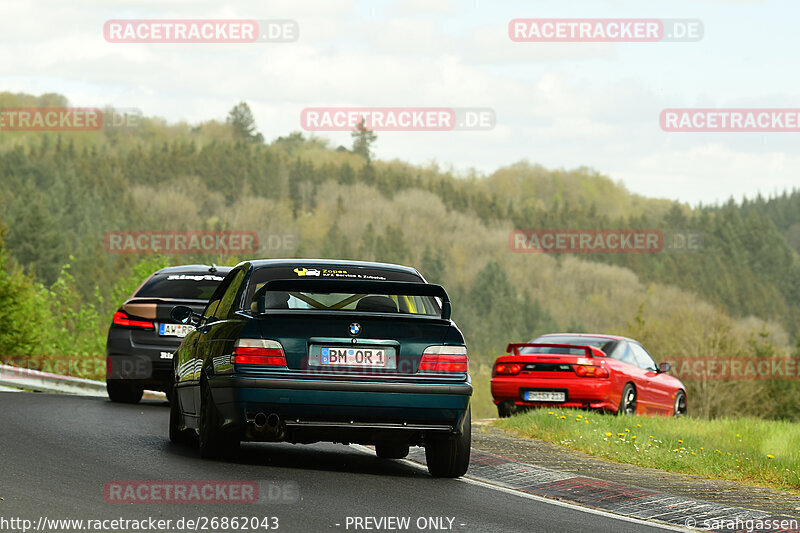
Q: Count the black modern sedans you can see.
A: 1